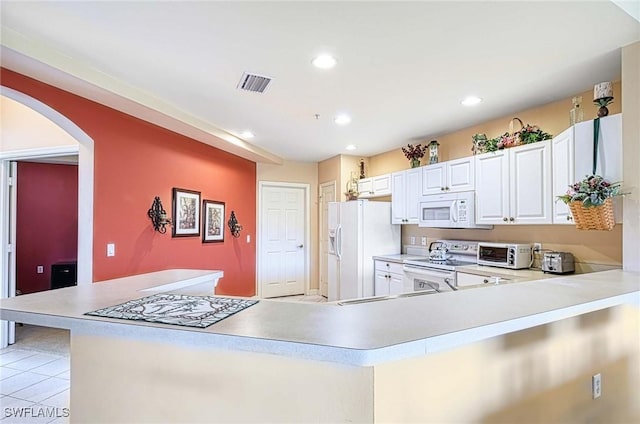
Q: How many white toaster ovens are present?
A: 1